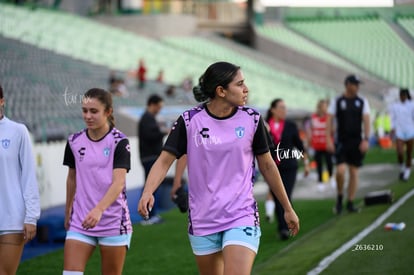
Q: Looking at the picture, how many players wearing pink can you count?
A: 2